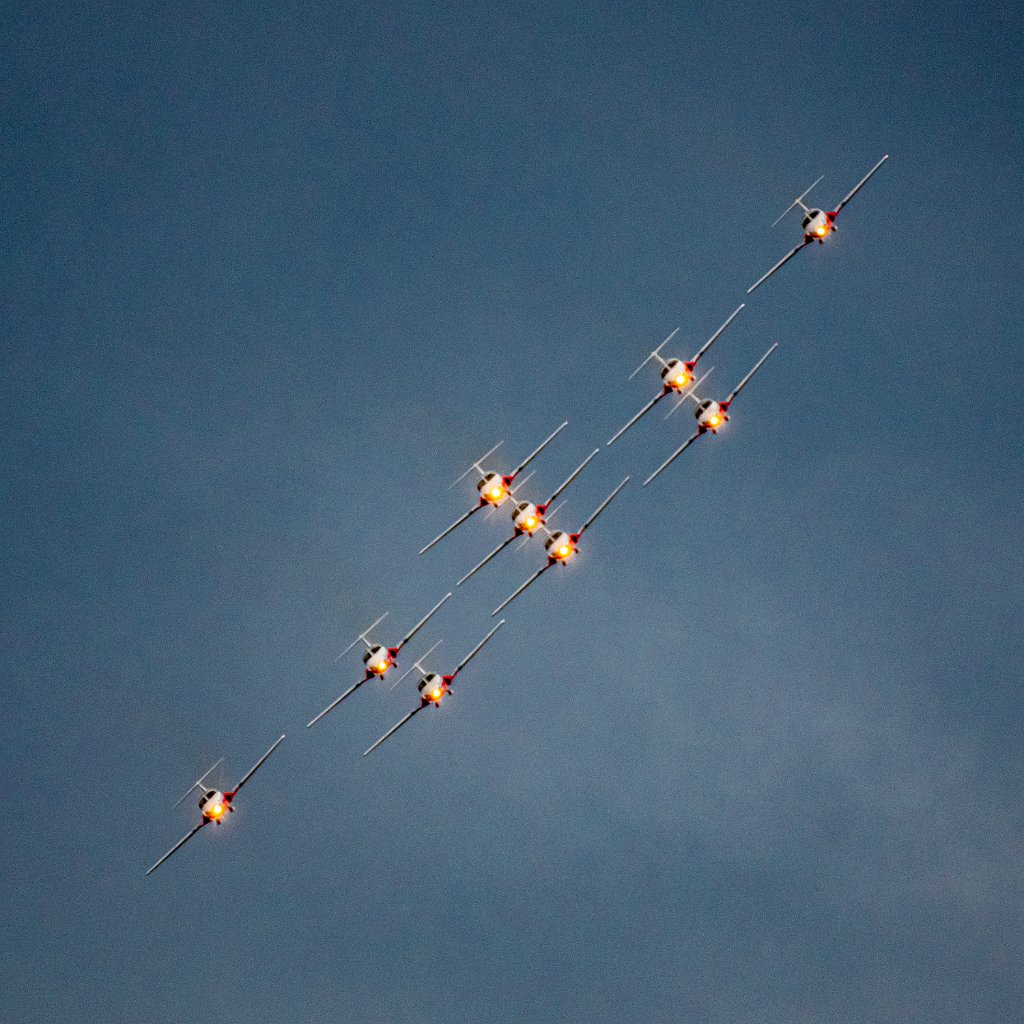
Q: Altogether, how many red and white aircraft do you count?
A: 9